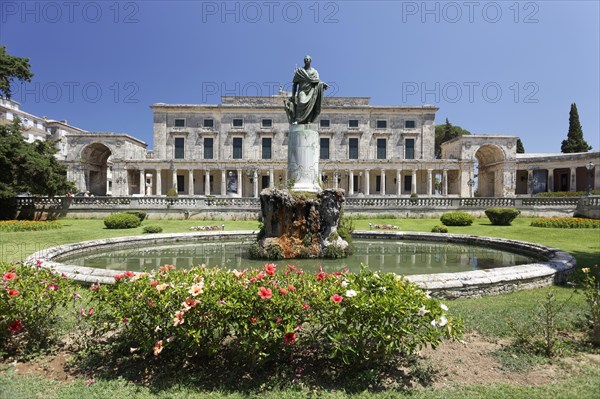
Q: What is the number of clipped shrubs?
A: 6